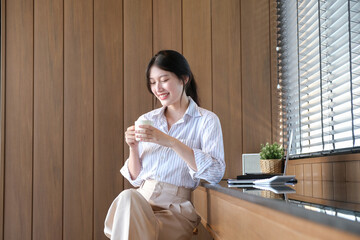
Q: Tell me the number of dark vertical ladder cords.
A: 3